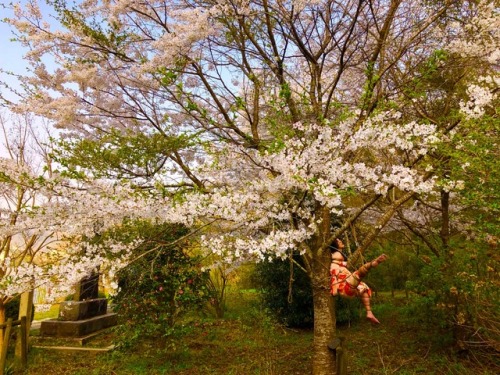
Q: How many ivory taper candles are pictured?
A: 0